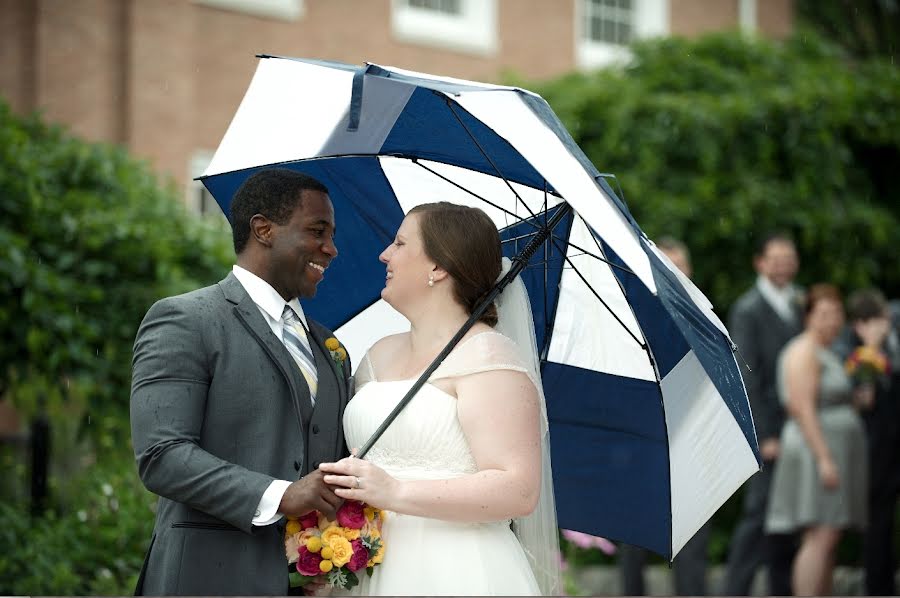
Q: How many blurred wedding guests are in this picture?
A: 4